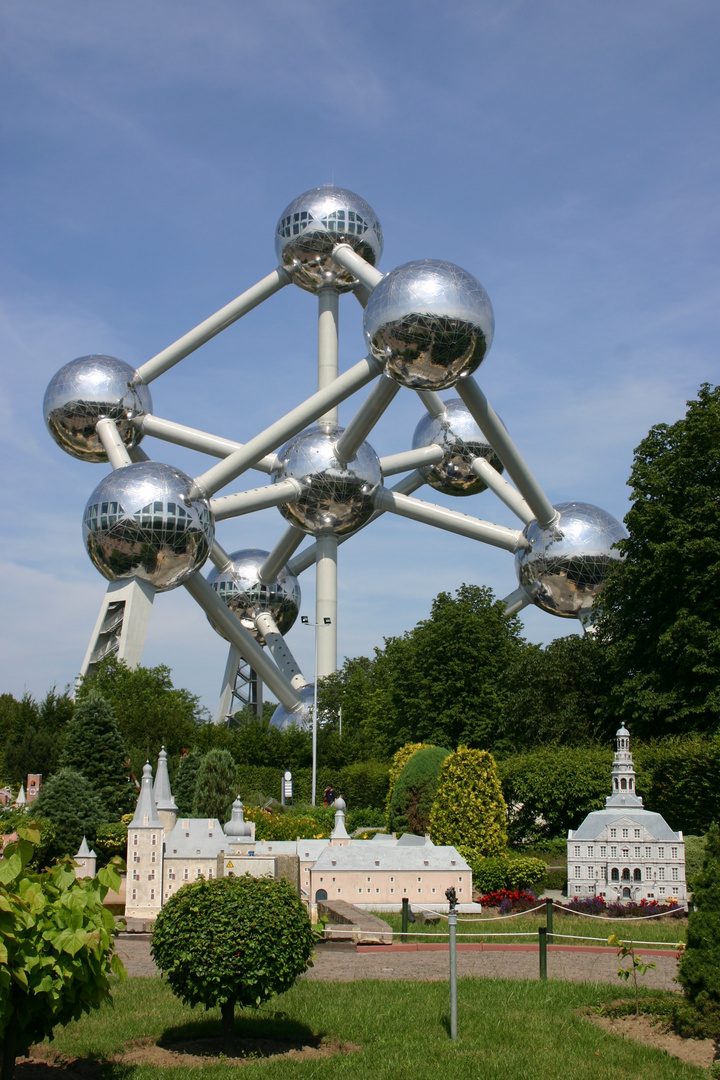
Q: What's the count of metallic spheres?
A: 9